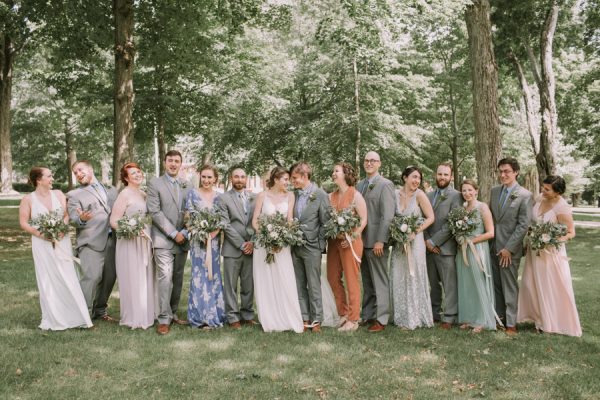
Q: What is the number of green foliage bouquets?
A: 8